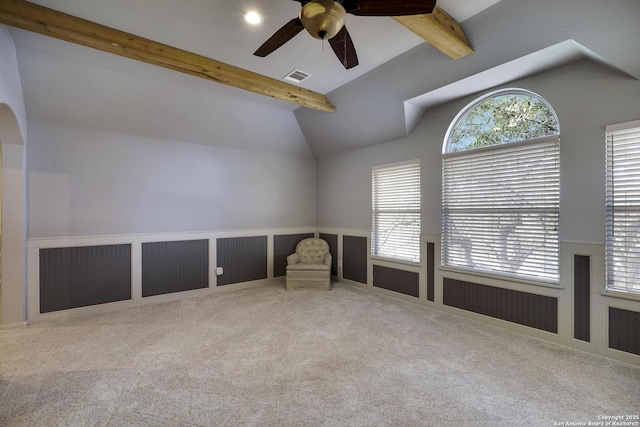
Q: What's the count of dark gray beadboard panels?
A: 11